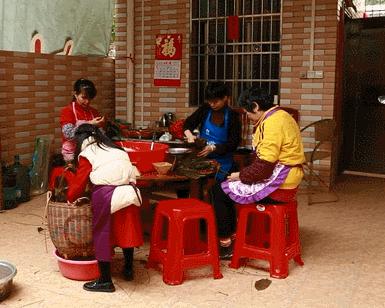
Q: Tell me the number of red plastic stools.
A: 2